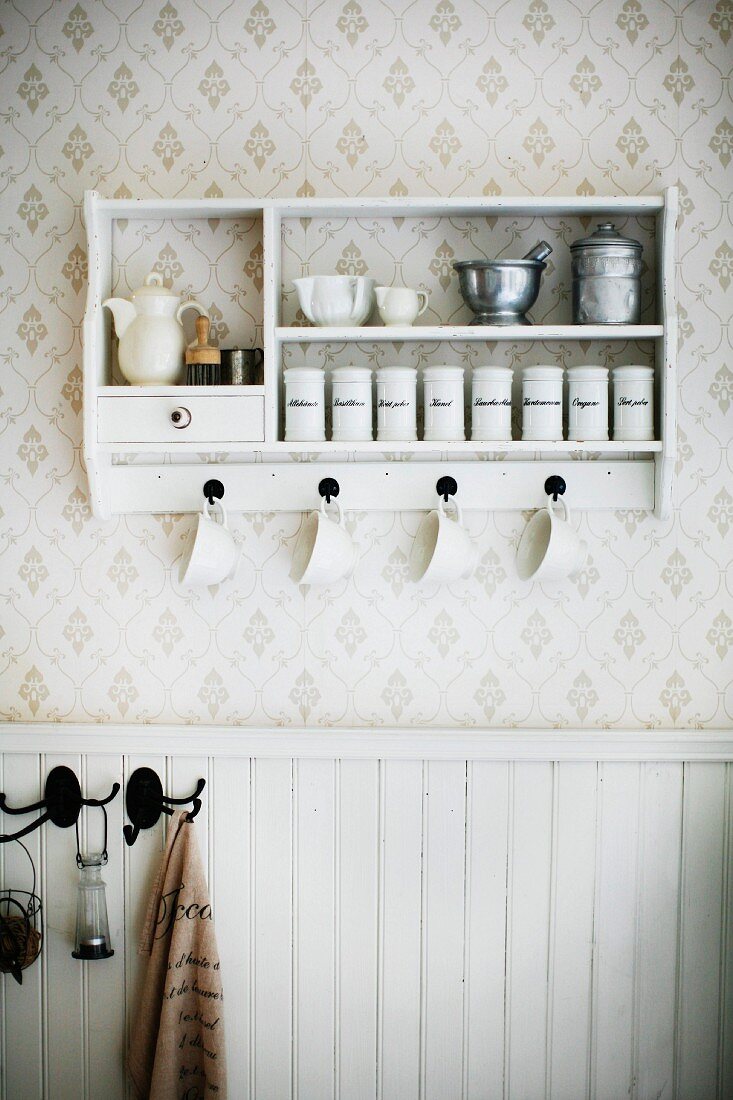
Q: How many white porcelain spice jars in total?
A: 8